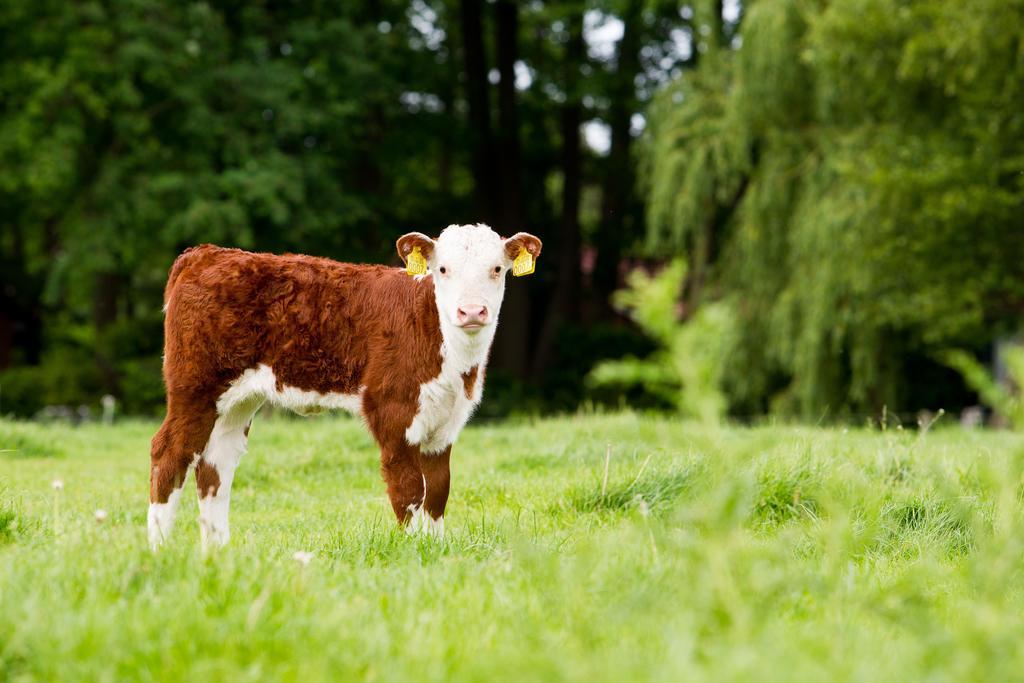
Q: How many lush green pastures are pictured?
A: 1